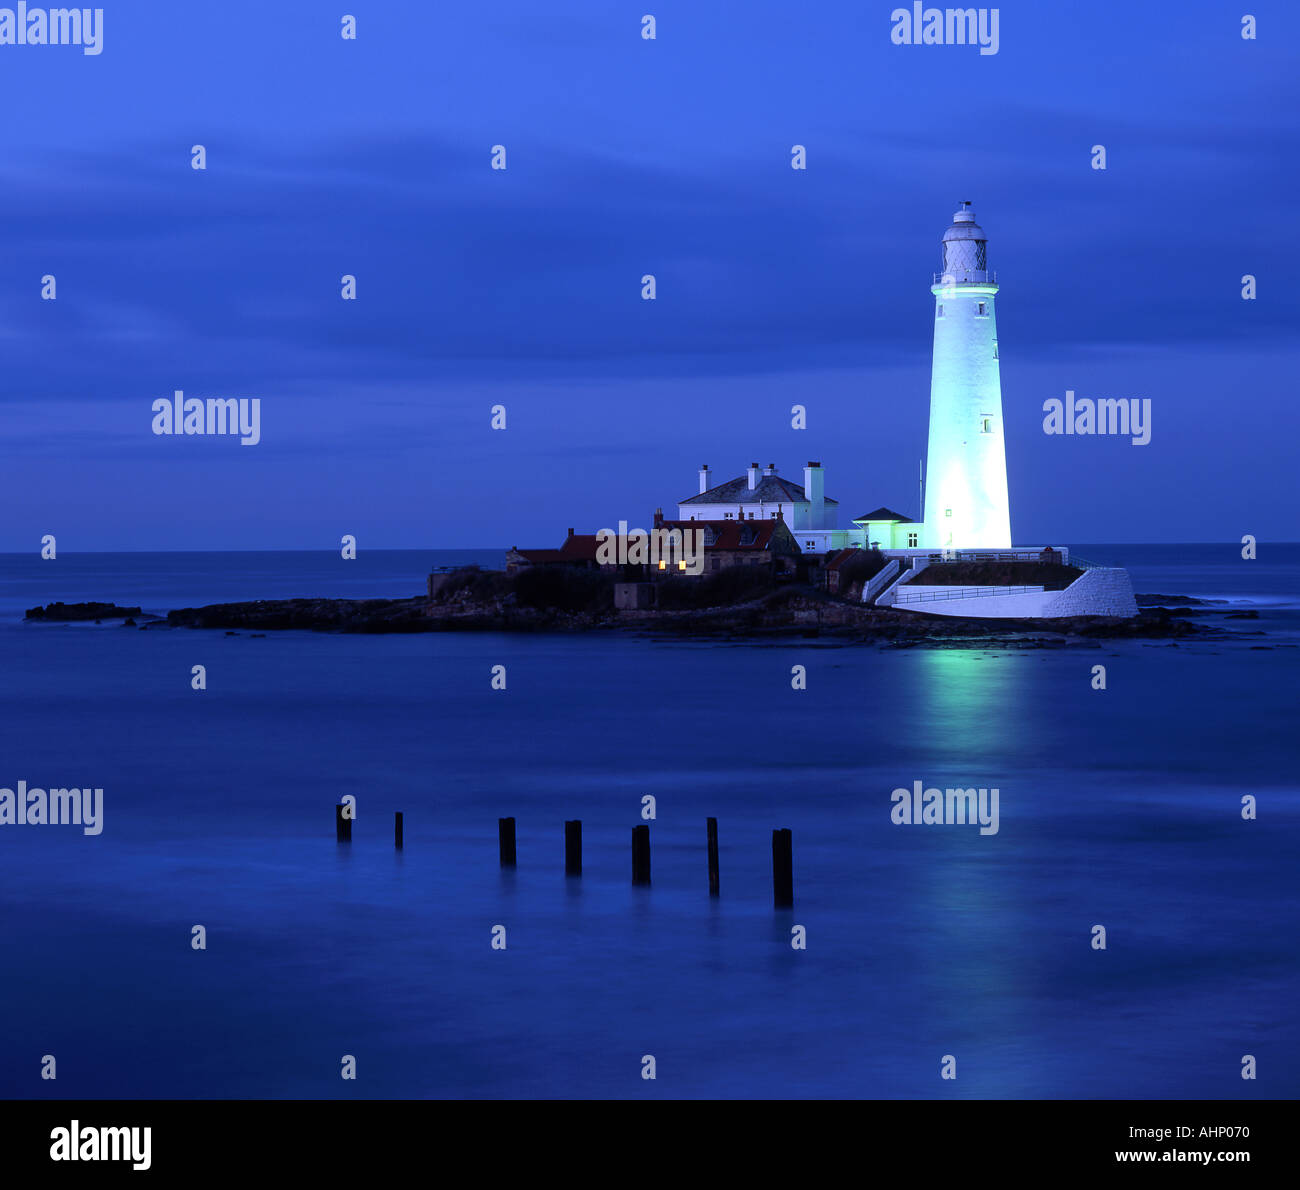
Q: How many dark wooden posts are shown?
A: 7